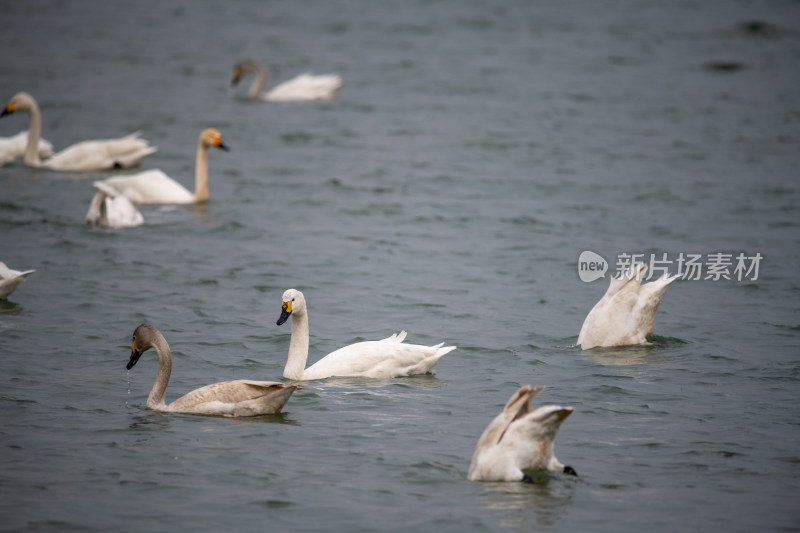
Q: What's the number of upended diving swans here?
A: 2